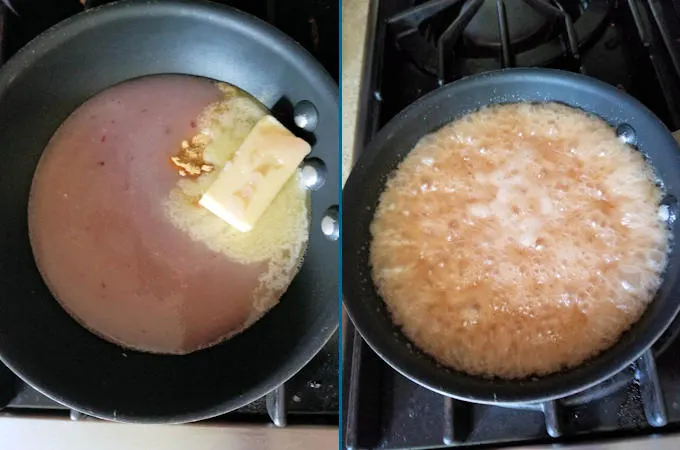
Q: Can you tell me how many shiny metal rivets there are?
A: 5